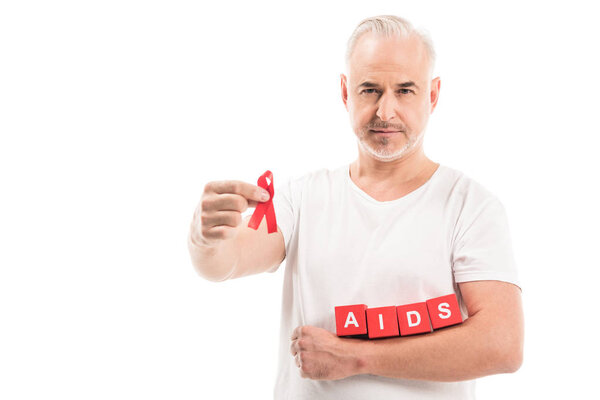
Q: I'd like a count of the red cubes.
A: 4